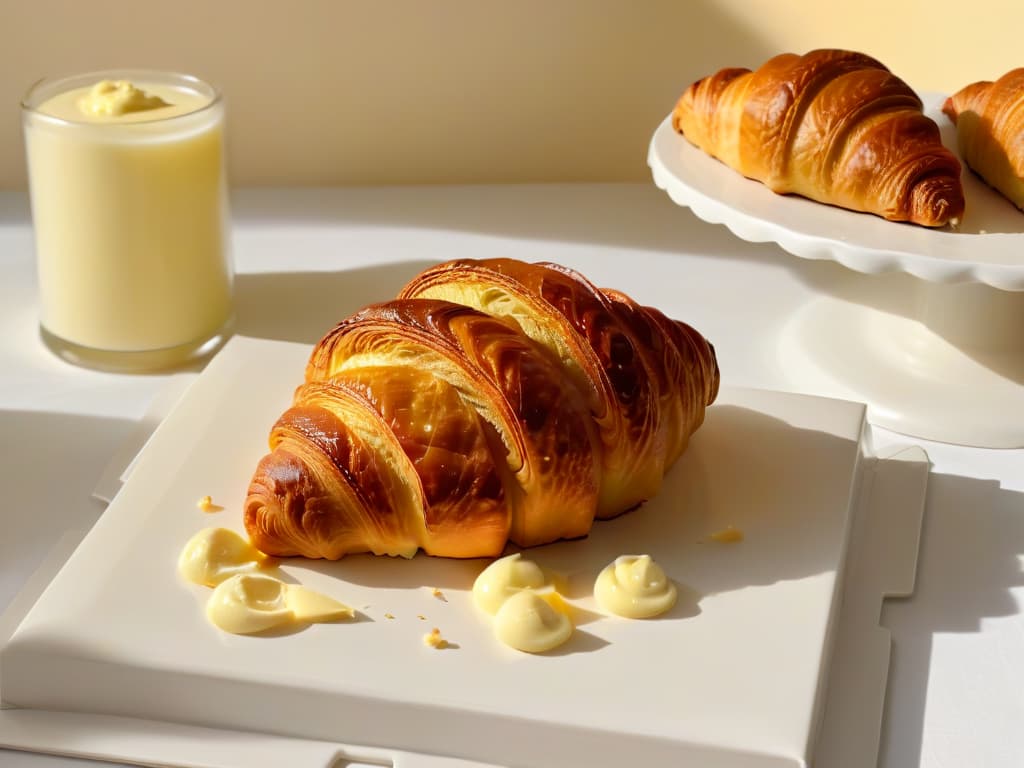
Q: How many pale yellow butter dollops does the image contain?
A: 5